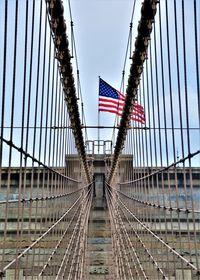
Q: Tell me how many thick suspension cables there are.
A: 2